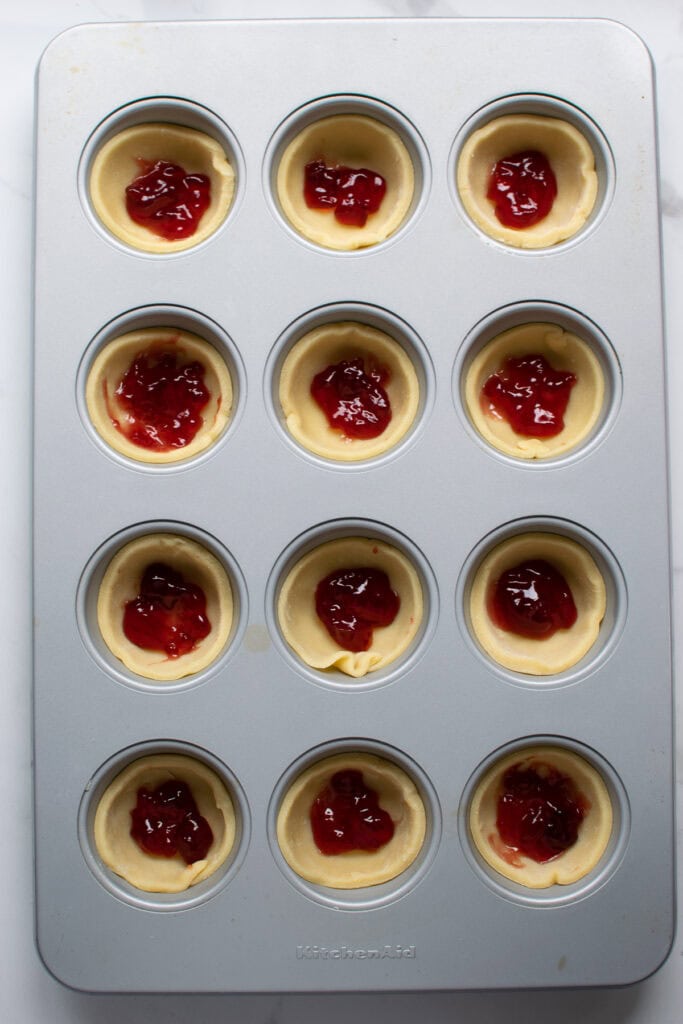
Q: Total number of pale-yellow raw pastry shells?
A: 12